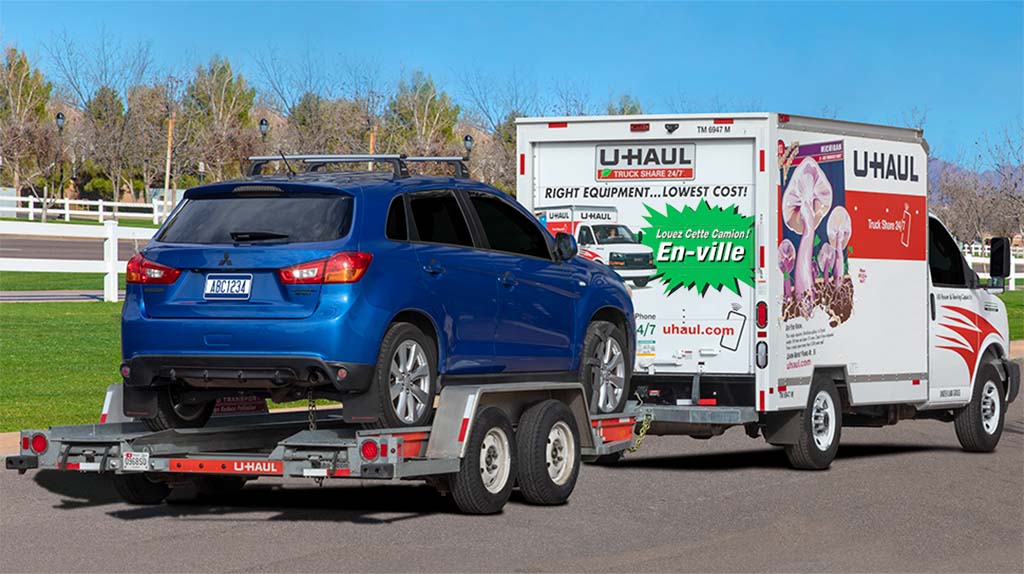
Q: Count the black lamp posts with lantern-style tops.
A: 3